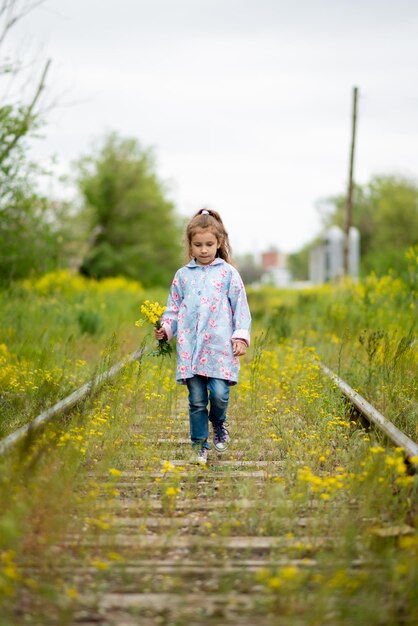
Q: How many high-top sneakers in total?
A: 2